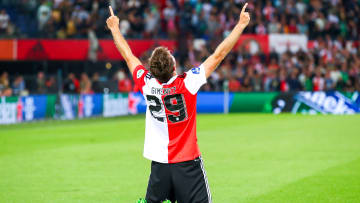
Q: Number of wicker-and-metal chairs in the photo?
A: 0